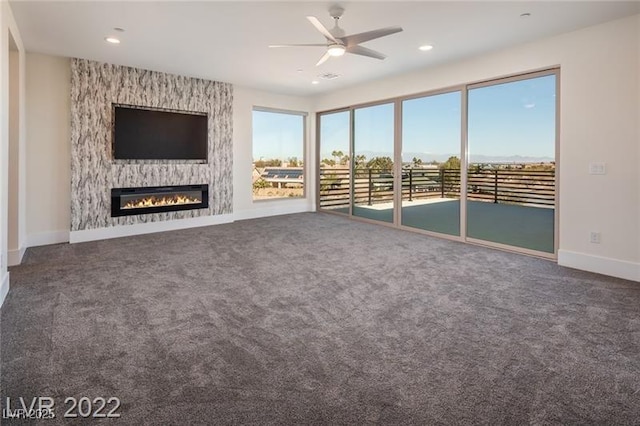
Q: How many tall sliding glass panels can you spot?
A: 4